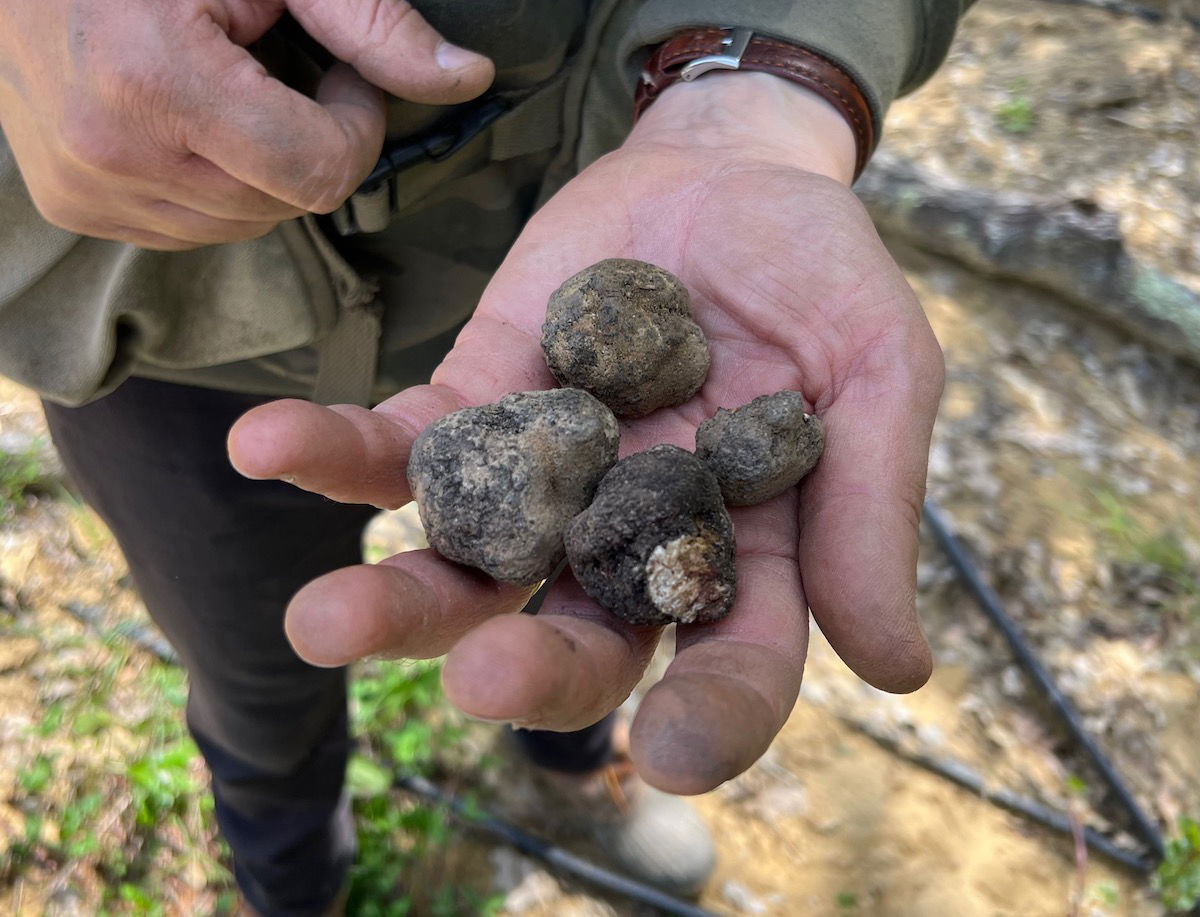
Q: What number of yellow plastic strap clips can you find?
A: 0